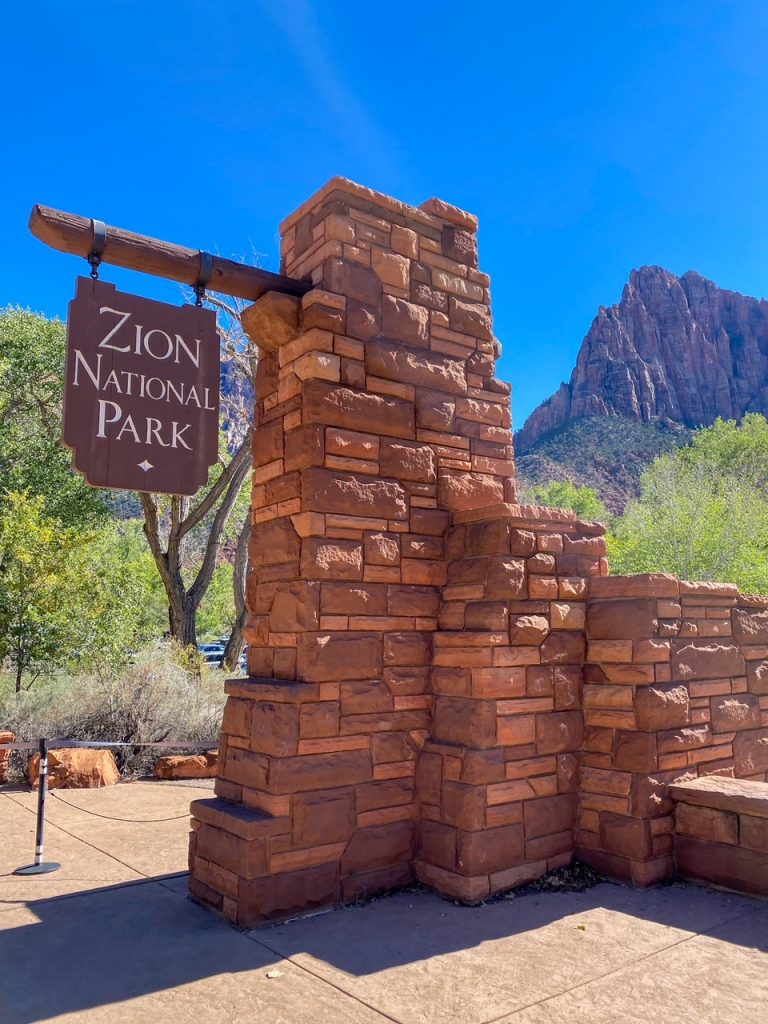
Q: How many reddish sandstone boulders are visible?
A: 3